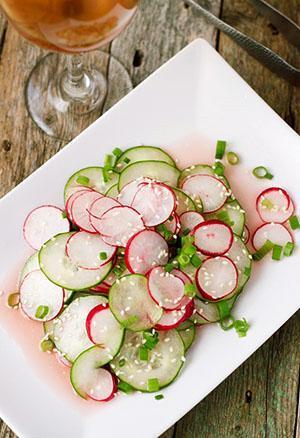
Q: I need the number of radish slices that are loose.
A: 2